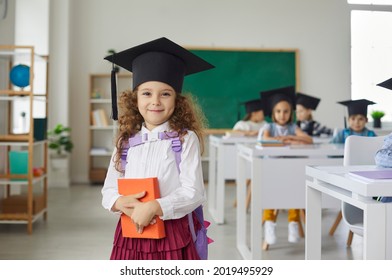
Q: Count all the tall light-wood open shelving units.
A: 2